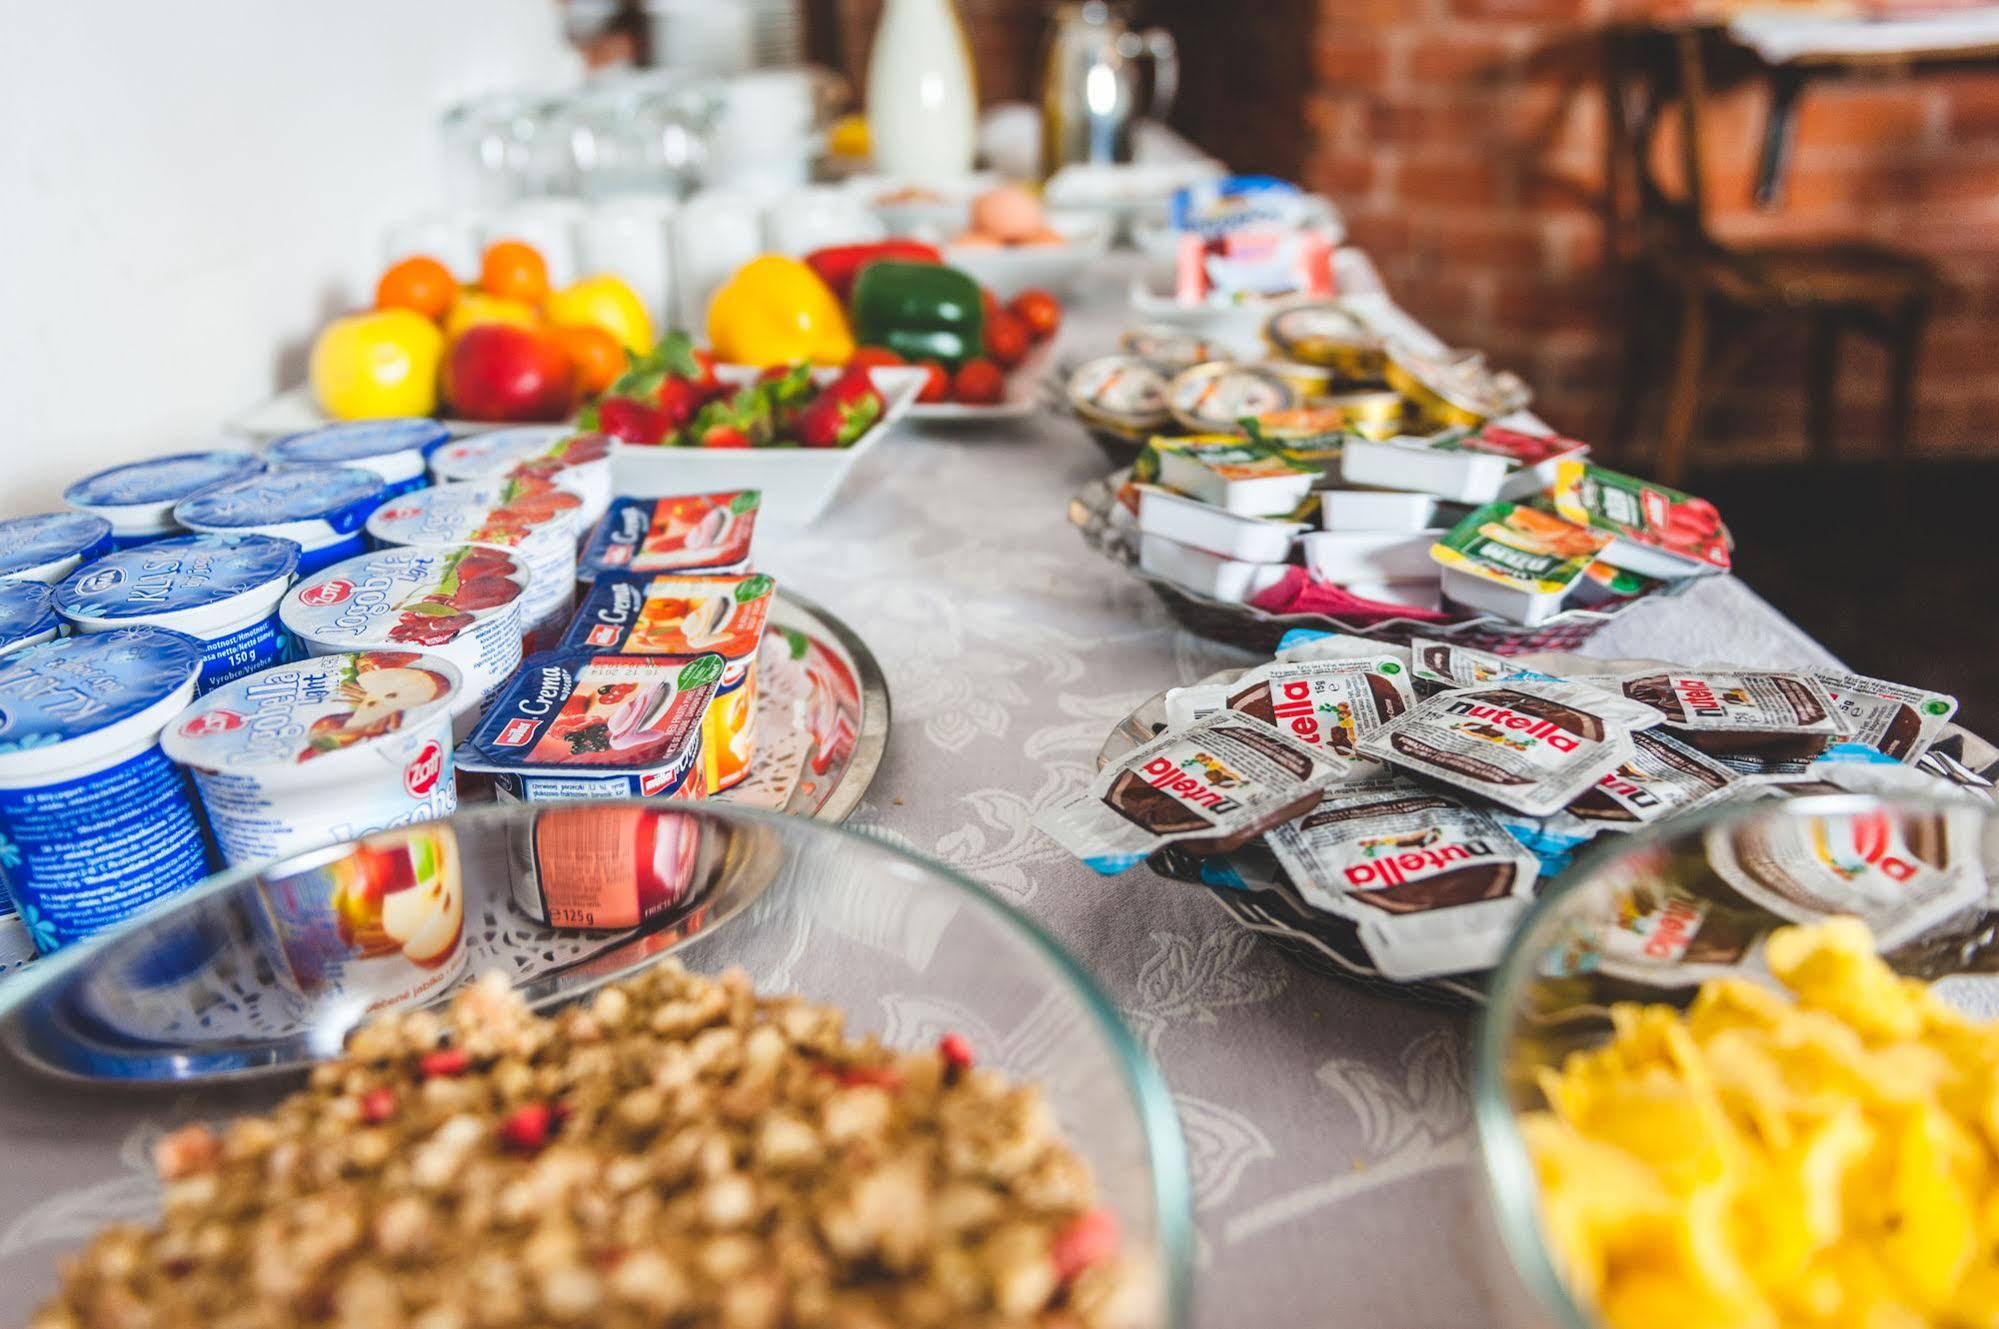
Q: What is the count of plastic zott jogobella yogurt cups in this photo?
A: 4